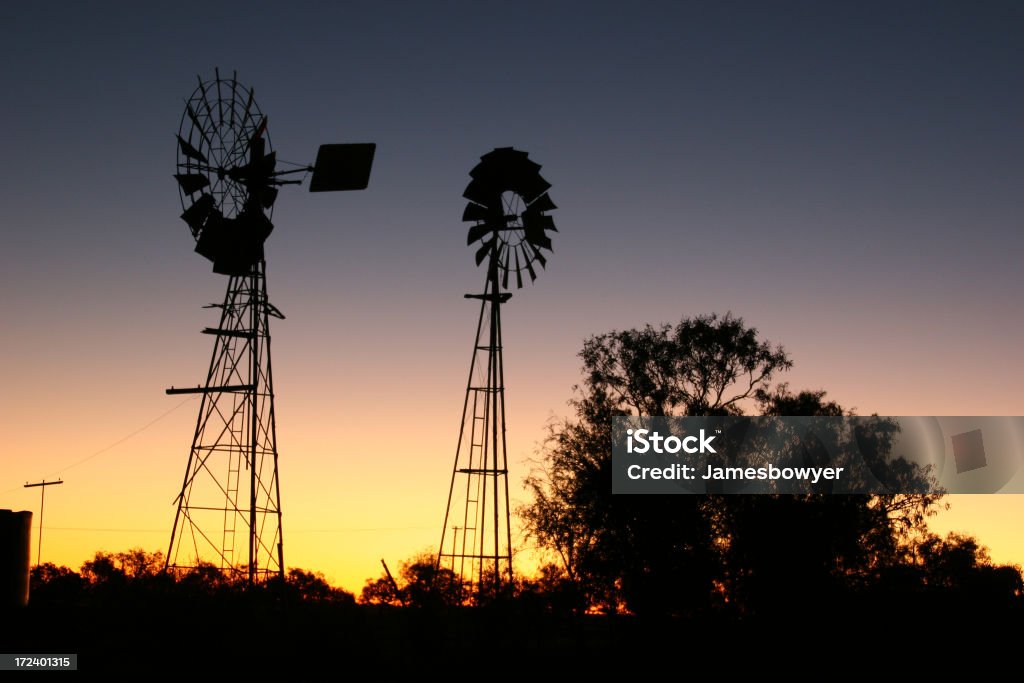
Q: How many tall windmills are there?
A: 2